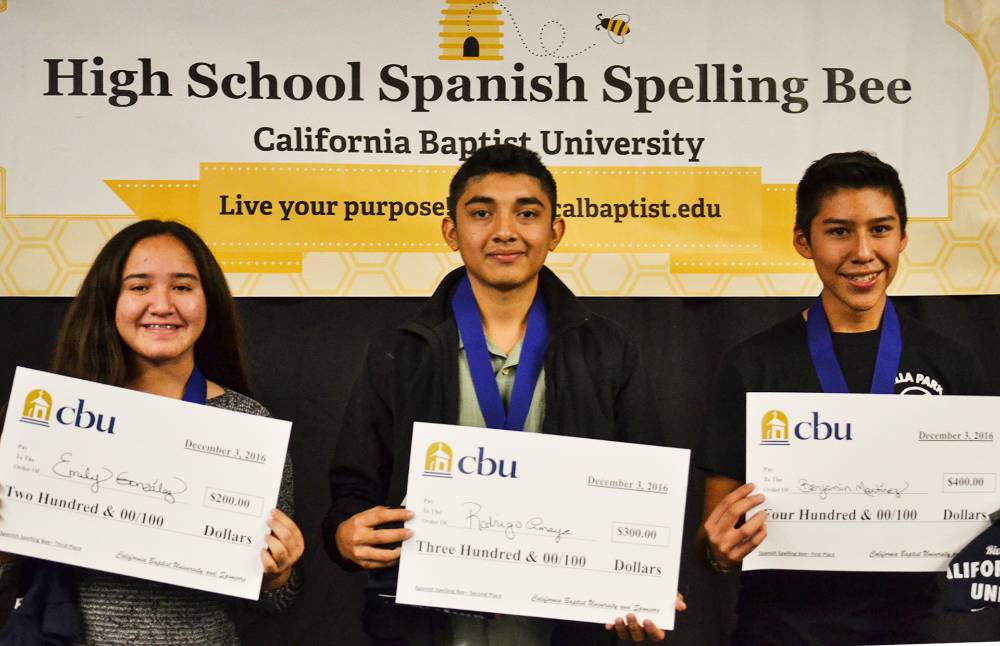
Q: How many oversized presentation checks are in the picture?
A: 3